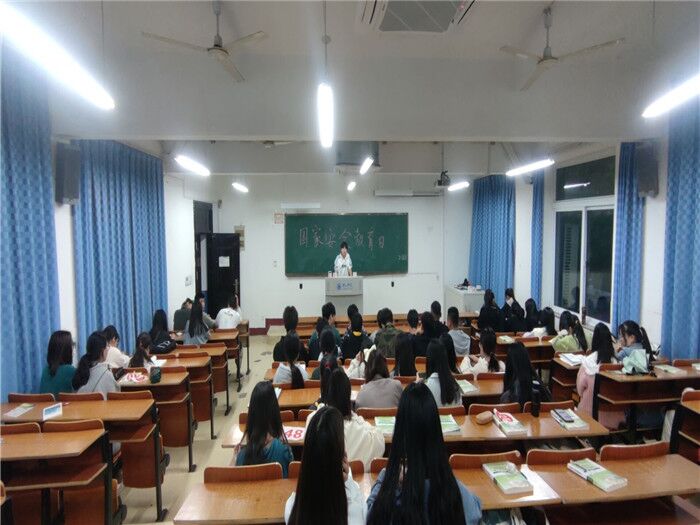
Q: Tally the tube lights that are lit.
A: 9